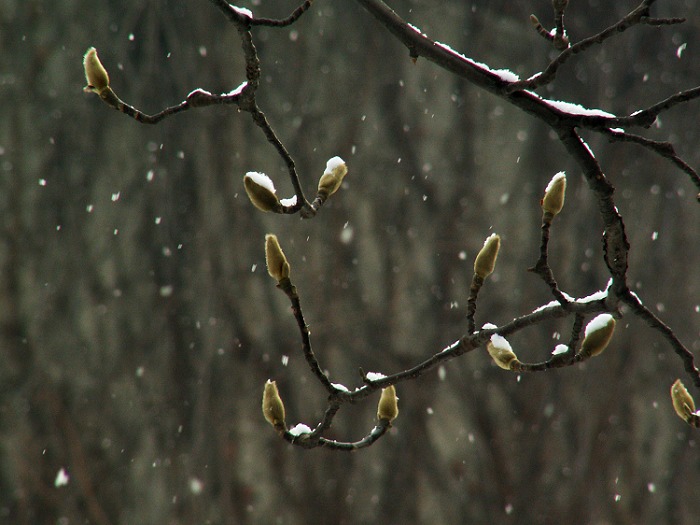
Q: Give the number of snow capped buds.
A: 5